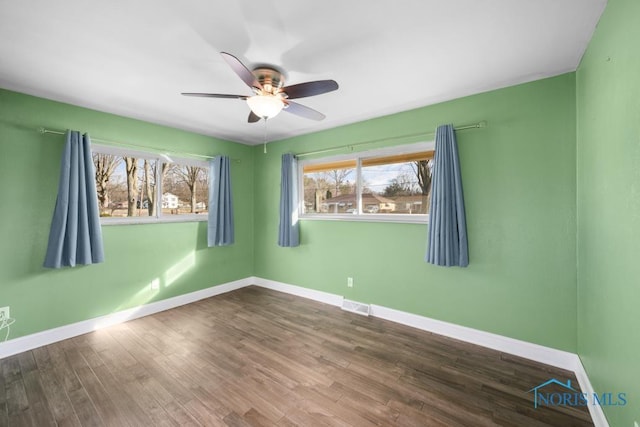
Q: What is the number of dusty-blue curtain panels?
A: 4